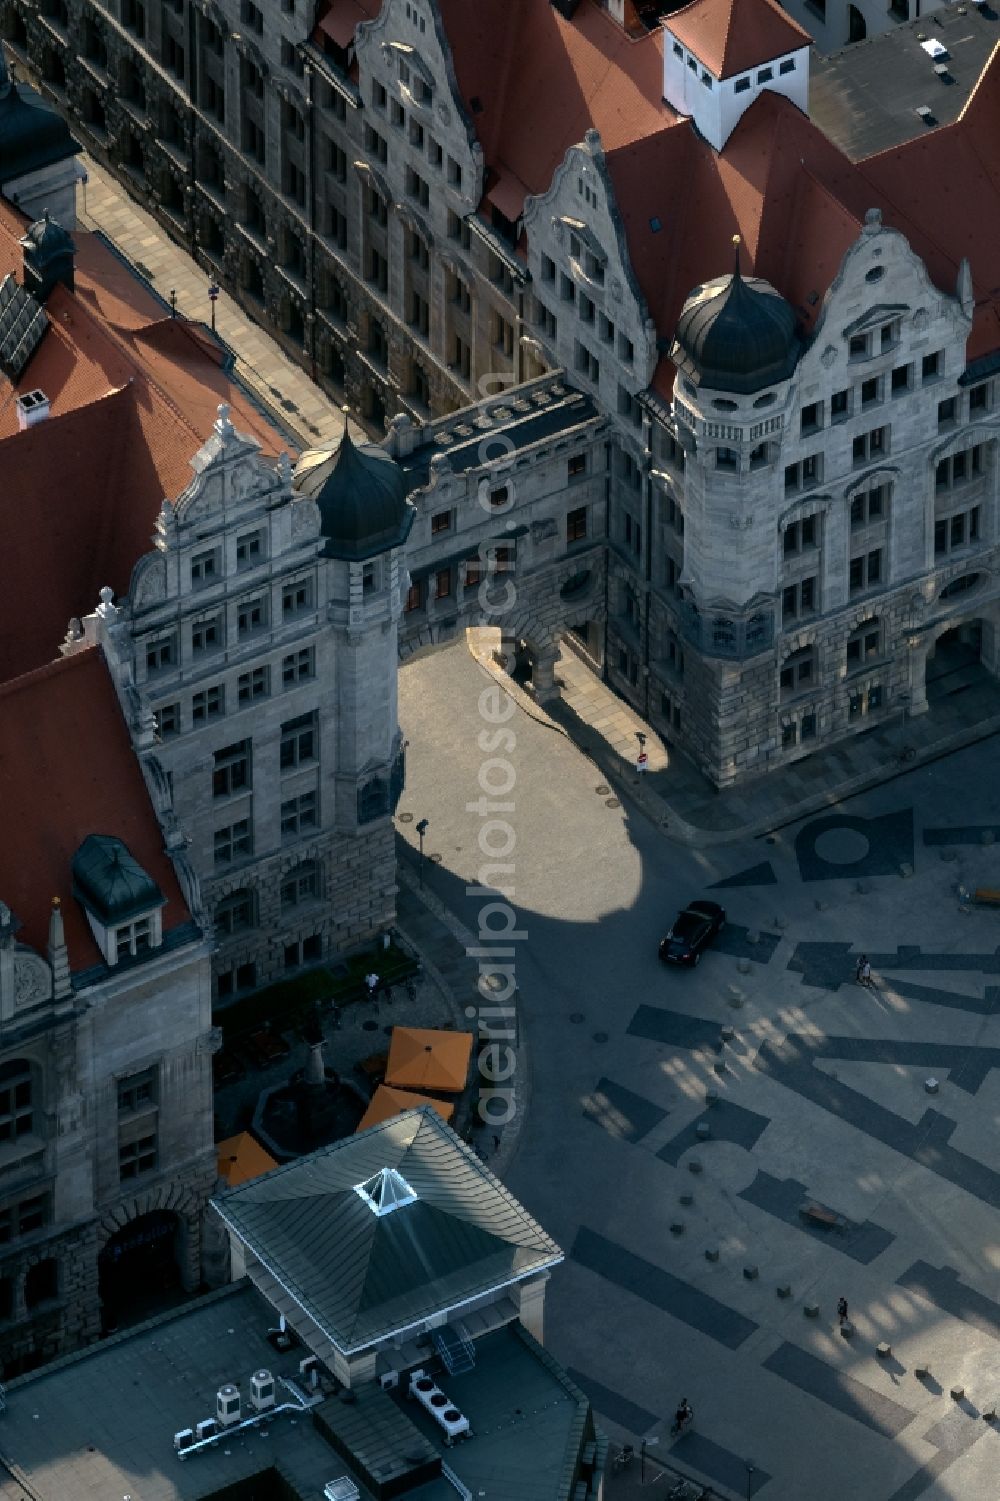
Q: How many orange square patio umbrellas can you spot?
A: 3